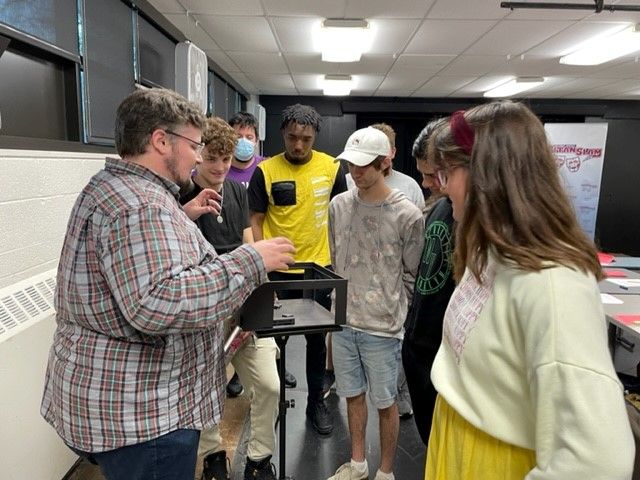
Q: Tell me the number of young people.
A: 7